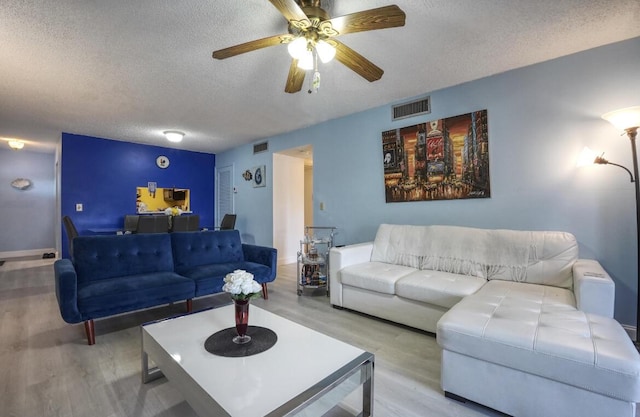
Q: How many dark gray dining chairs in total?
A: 5